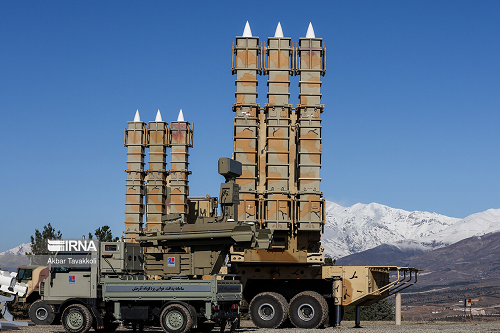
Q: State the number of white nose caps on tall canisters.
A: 6